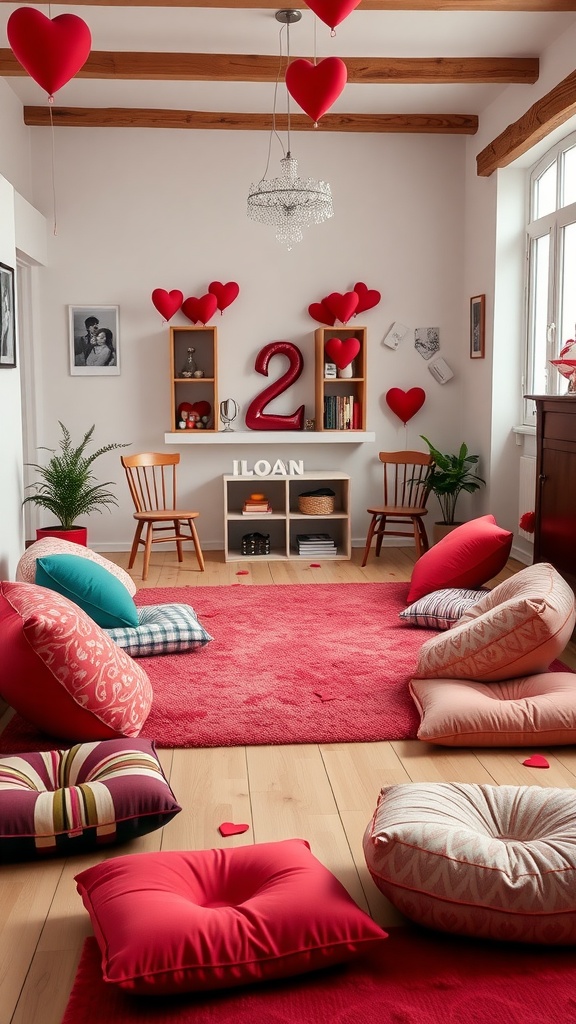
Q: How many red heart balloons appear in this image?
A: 11